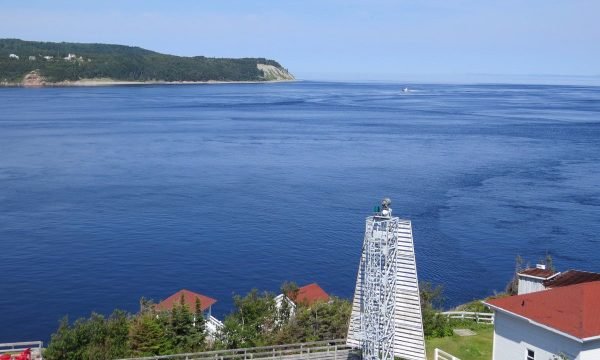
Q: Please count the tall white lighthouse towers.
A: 1